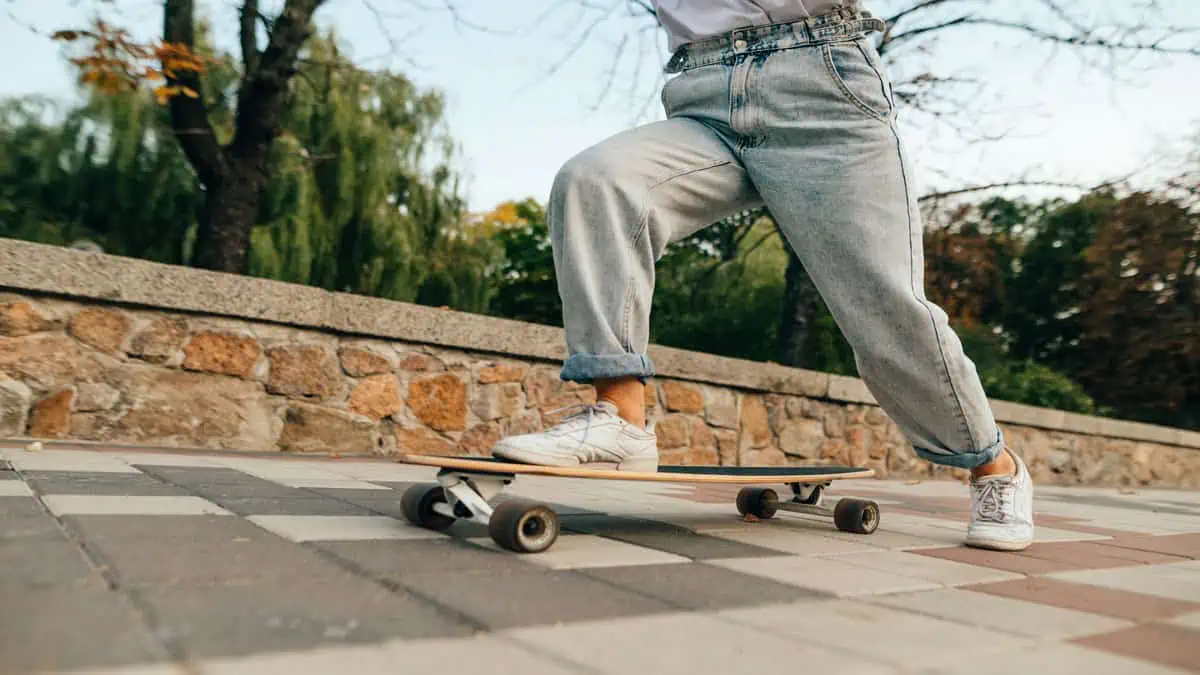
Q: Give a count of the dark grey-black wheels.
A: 4